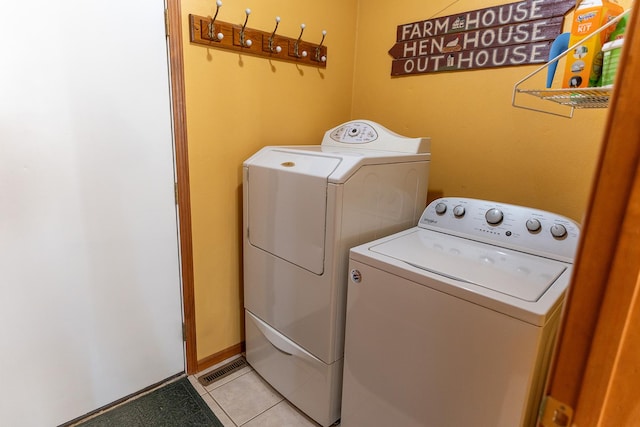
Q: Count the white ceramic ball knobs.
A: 10